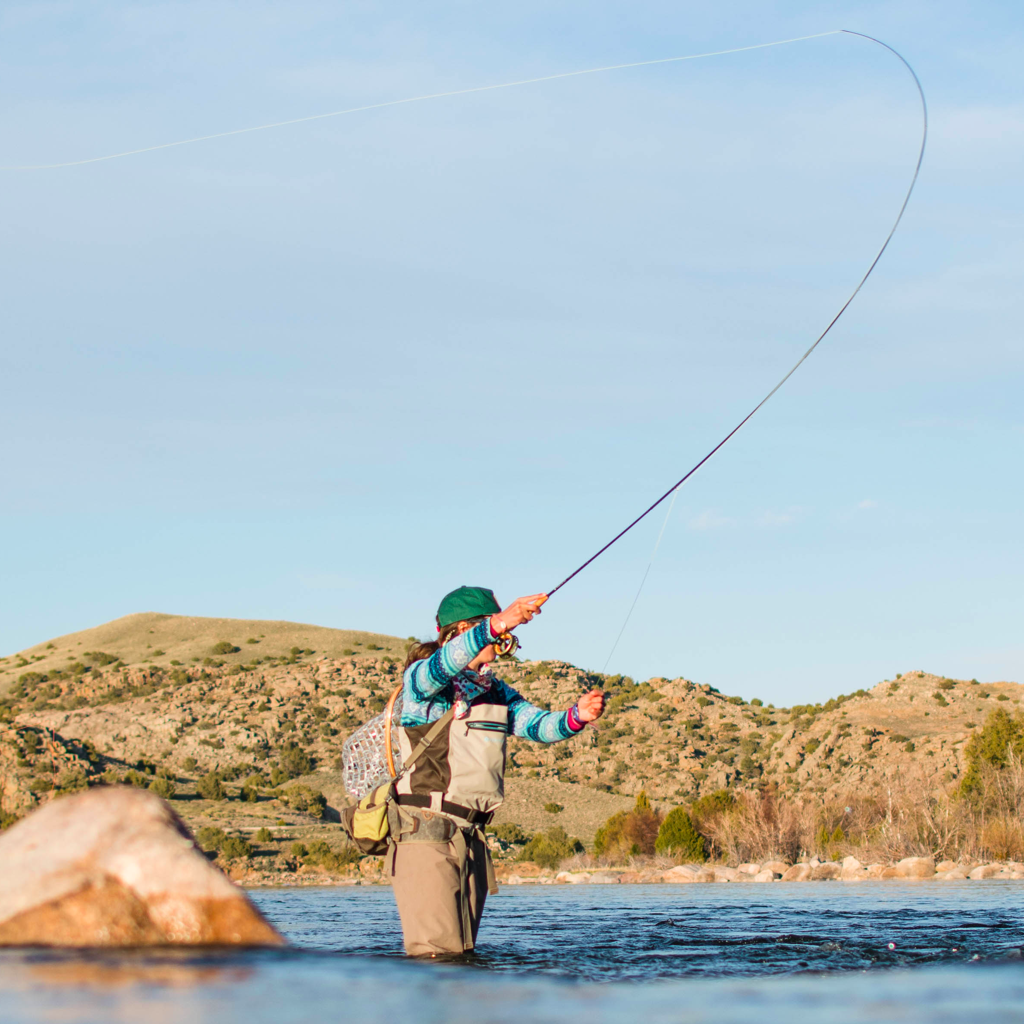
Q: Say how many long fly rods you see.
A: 1